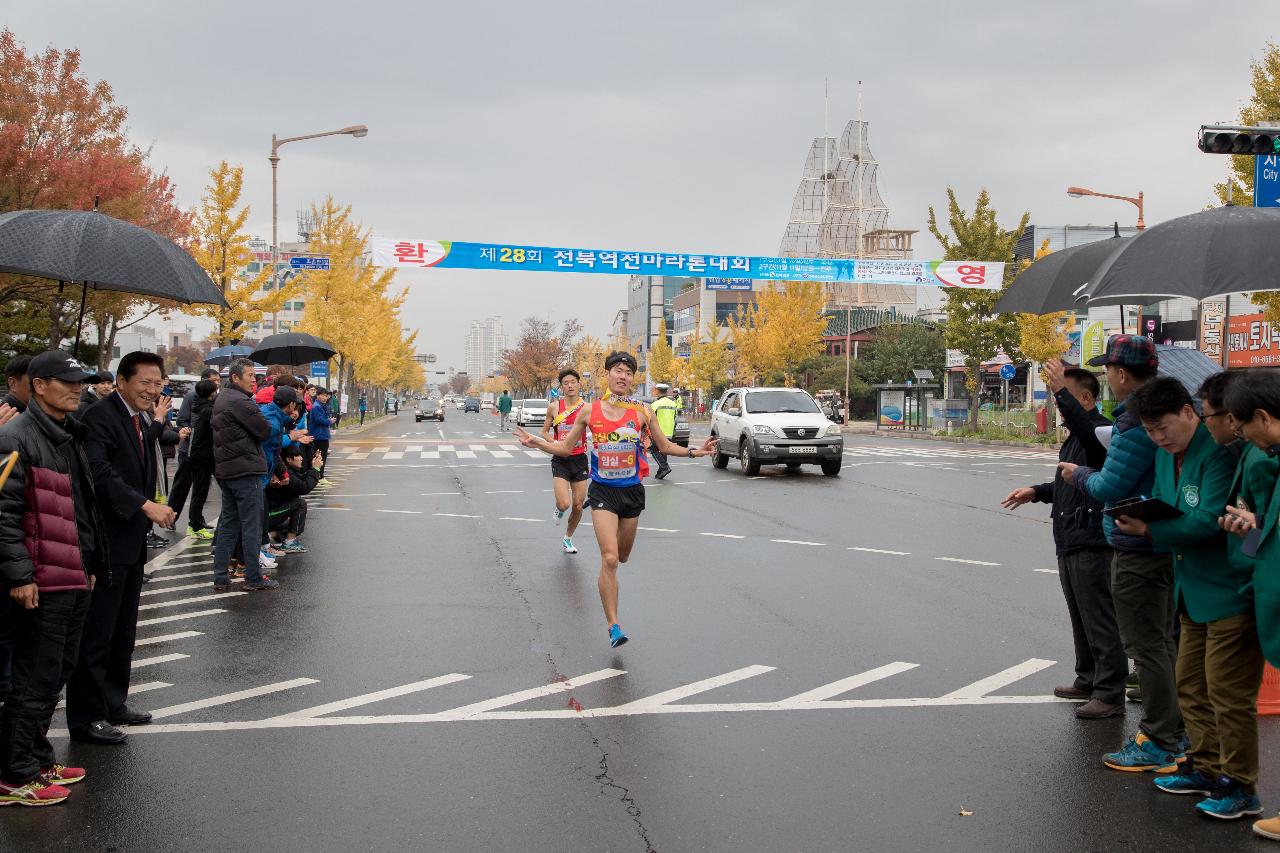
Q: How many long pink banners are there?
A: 0